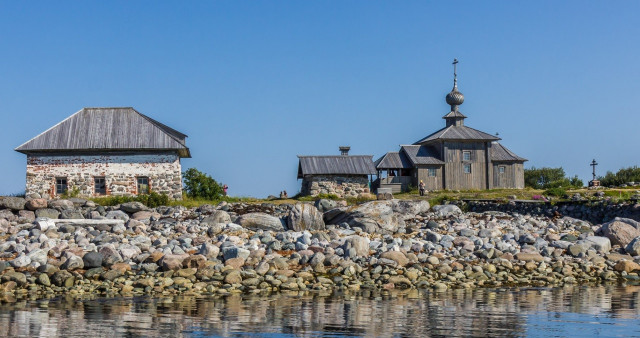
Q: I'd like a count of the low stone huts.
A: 1